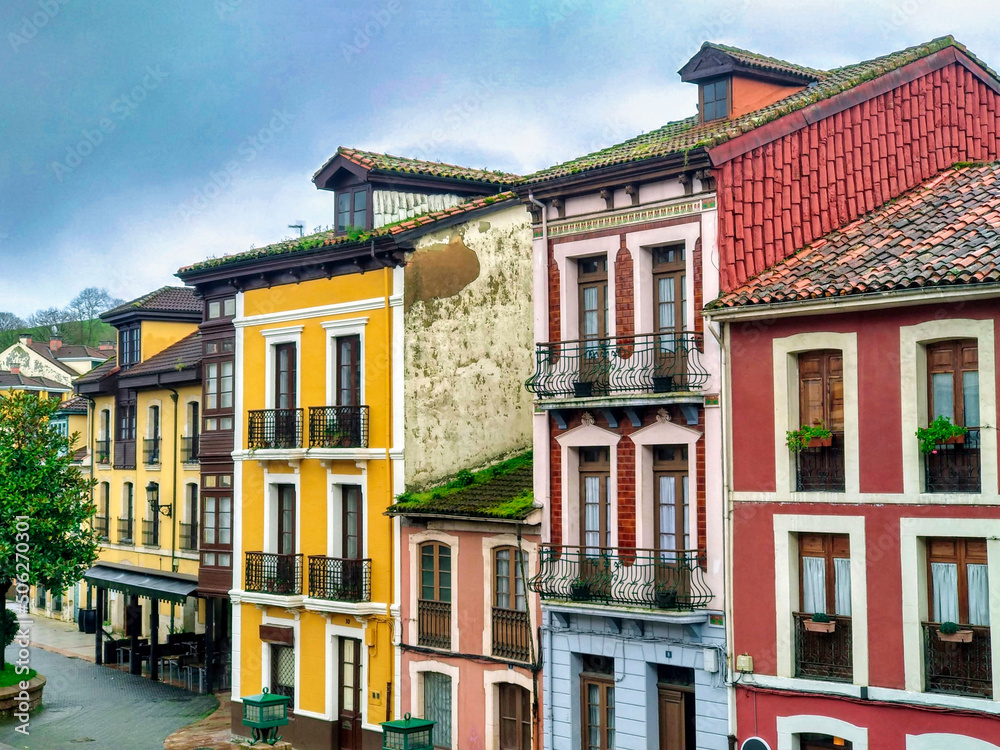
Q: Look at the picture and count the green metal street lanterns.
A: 2